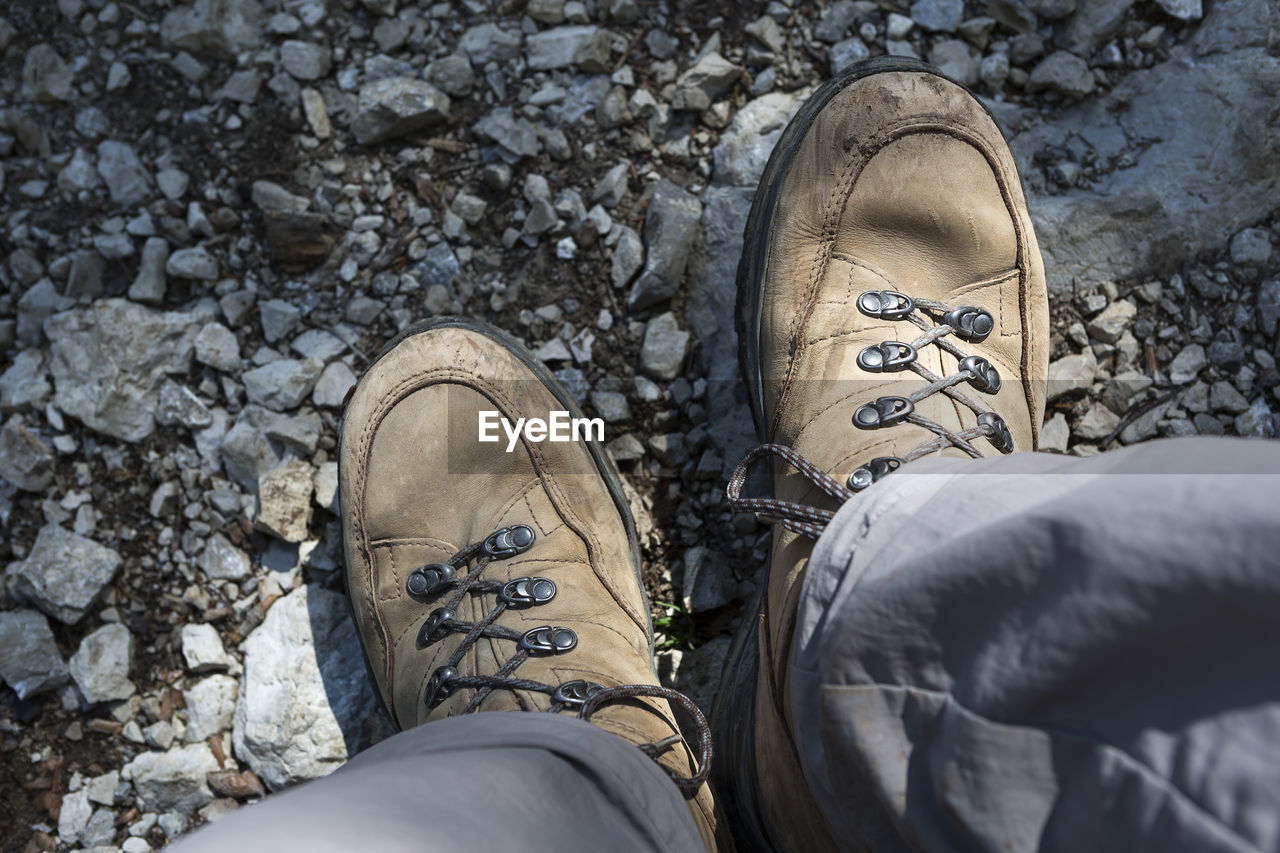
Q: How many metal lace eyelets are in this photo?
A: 14